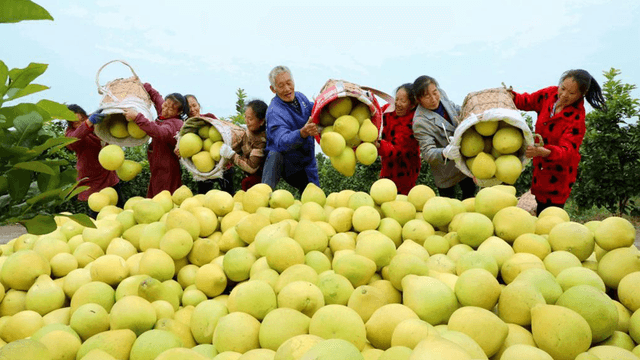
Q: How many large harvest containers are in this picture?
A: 4